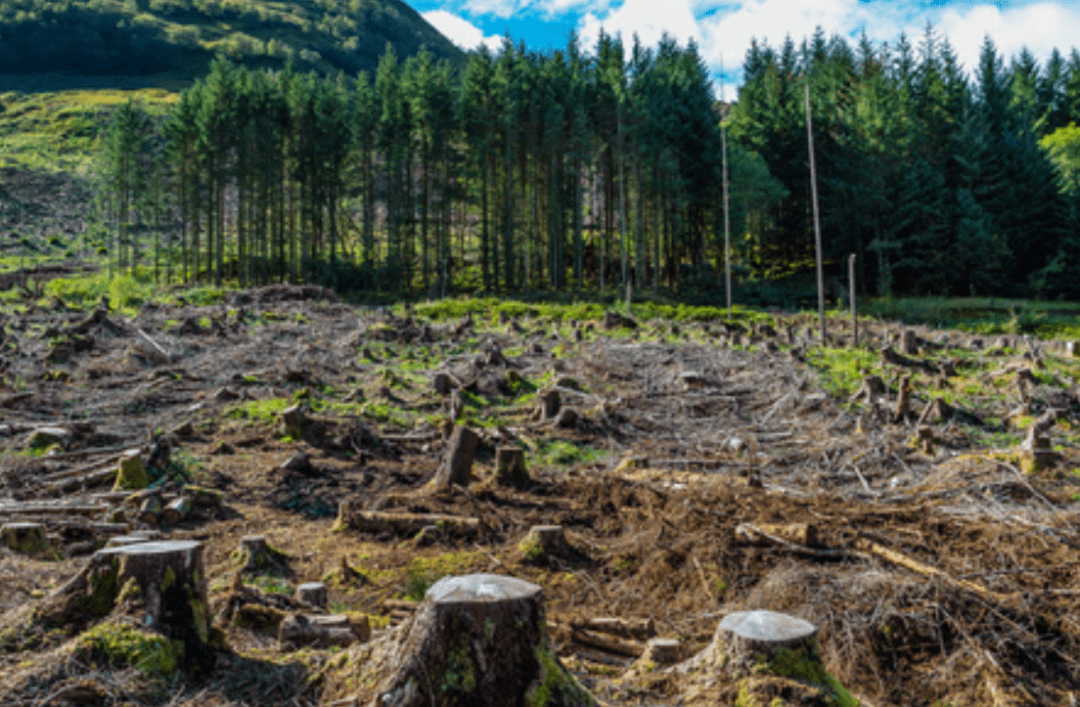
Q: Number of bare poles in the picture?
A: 3